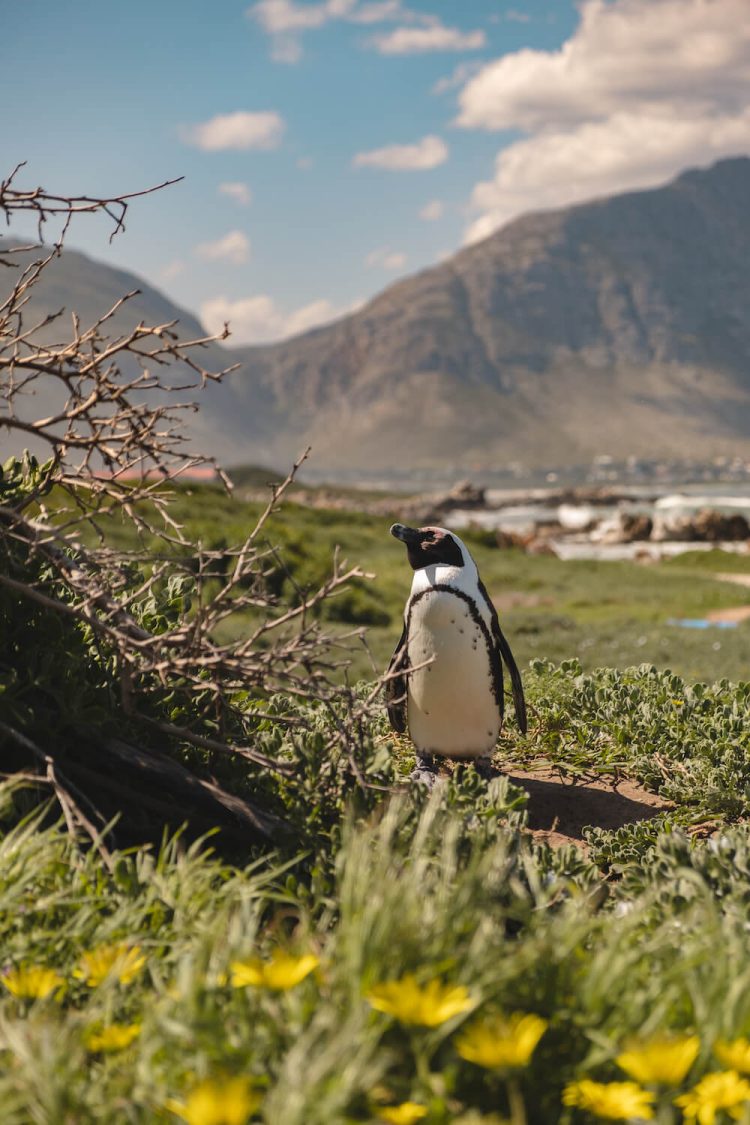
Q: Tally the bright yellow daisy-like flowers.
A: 12